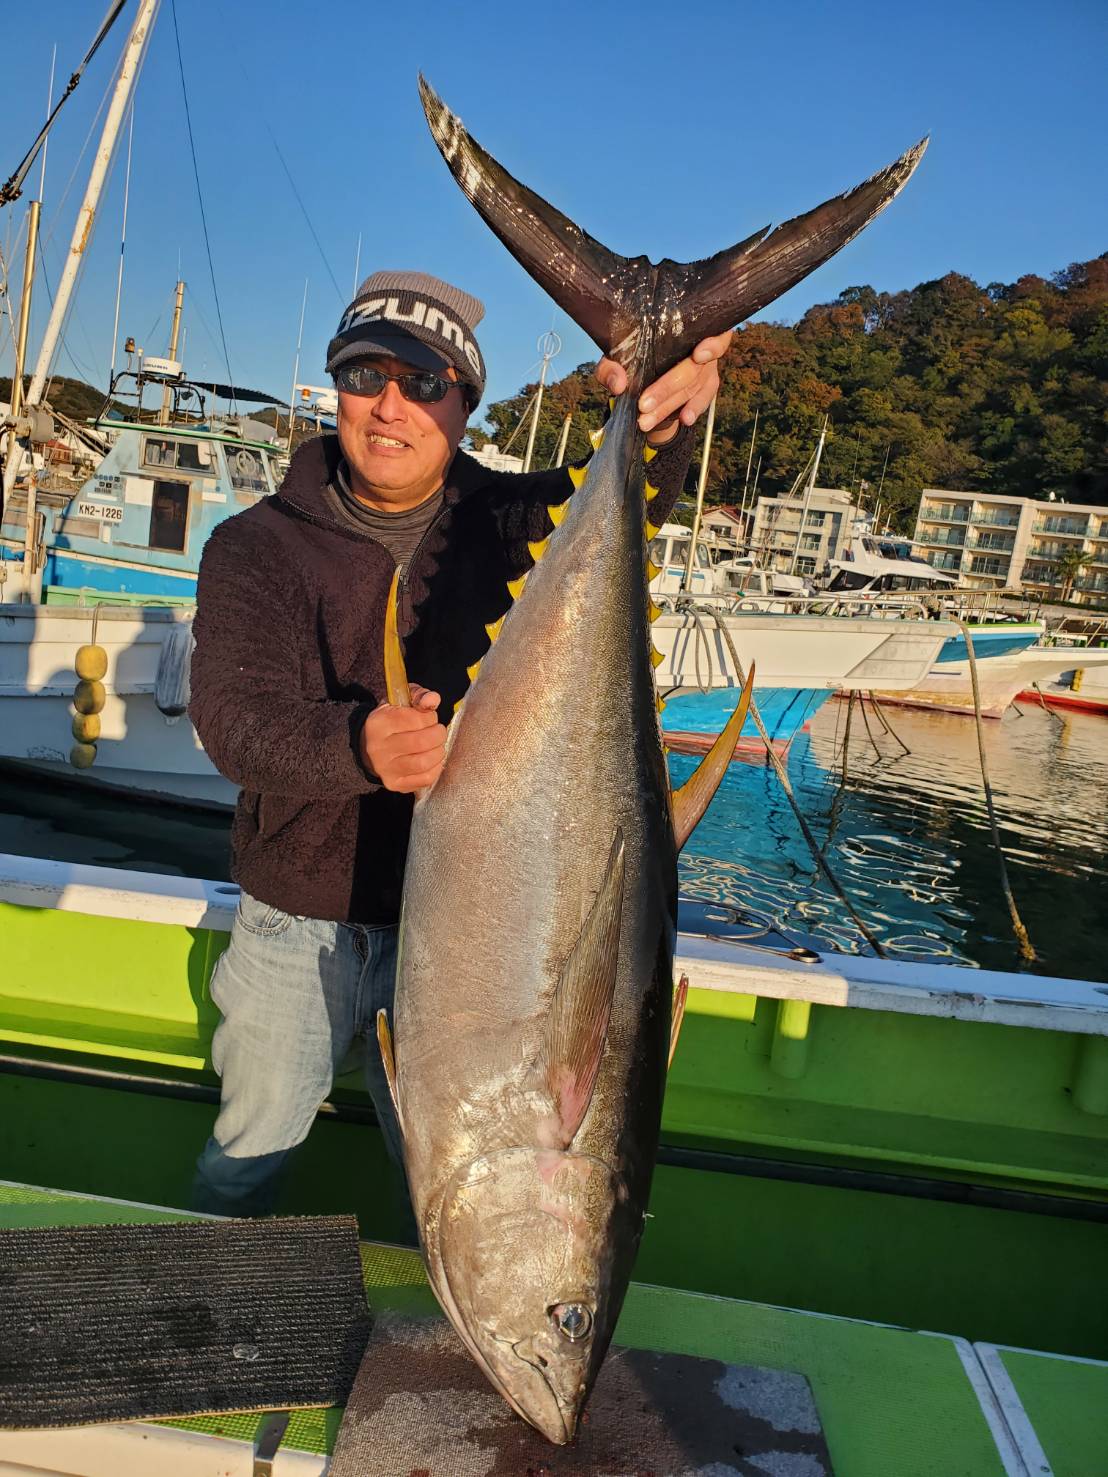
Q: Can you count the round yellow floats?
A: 4